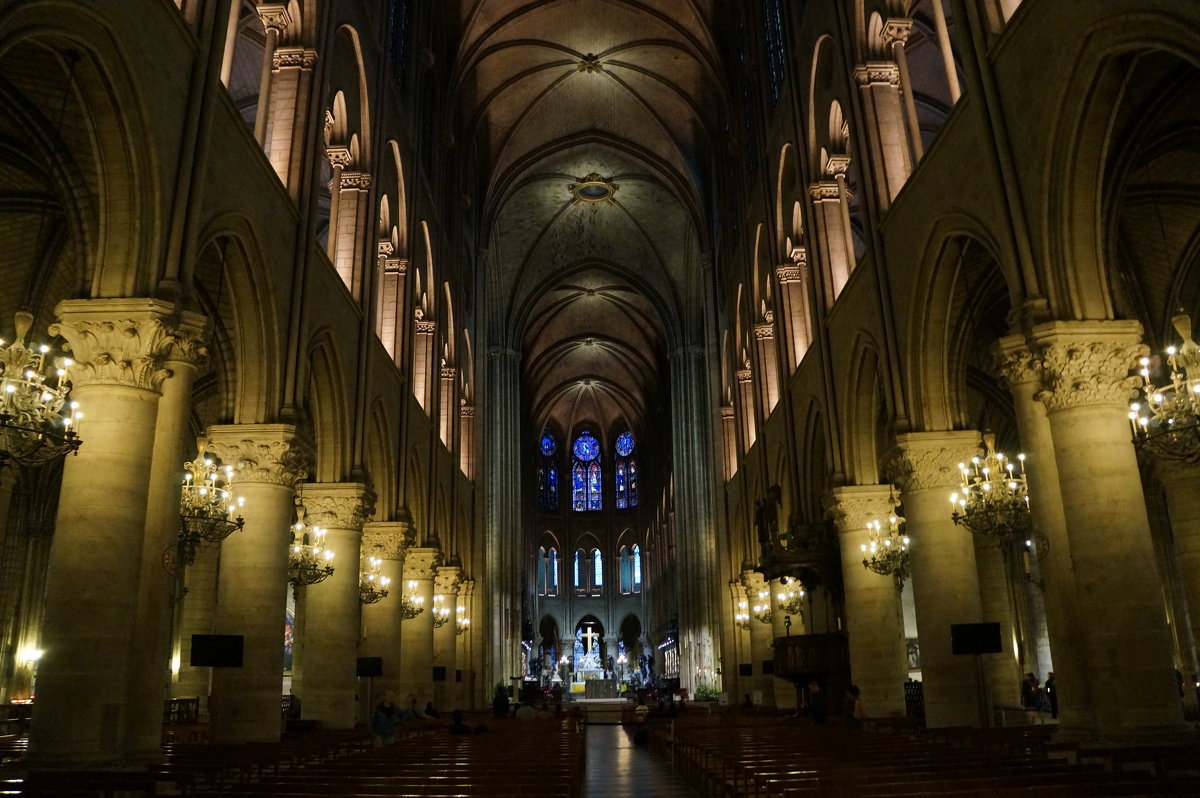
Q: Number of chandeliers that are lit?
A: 13